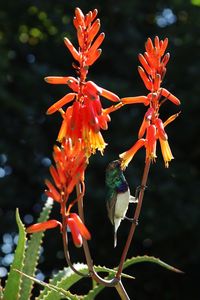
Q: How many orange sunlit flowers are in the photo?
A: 3